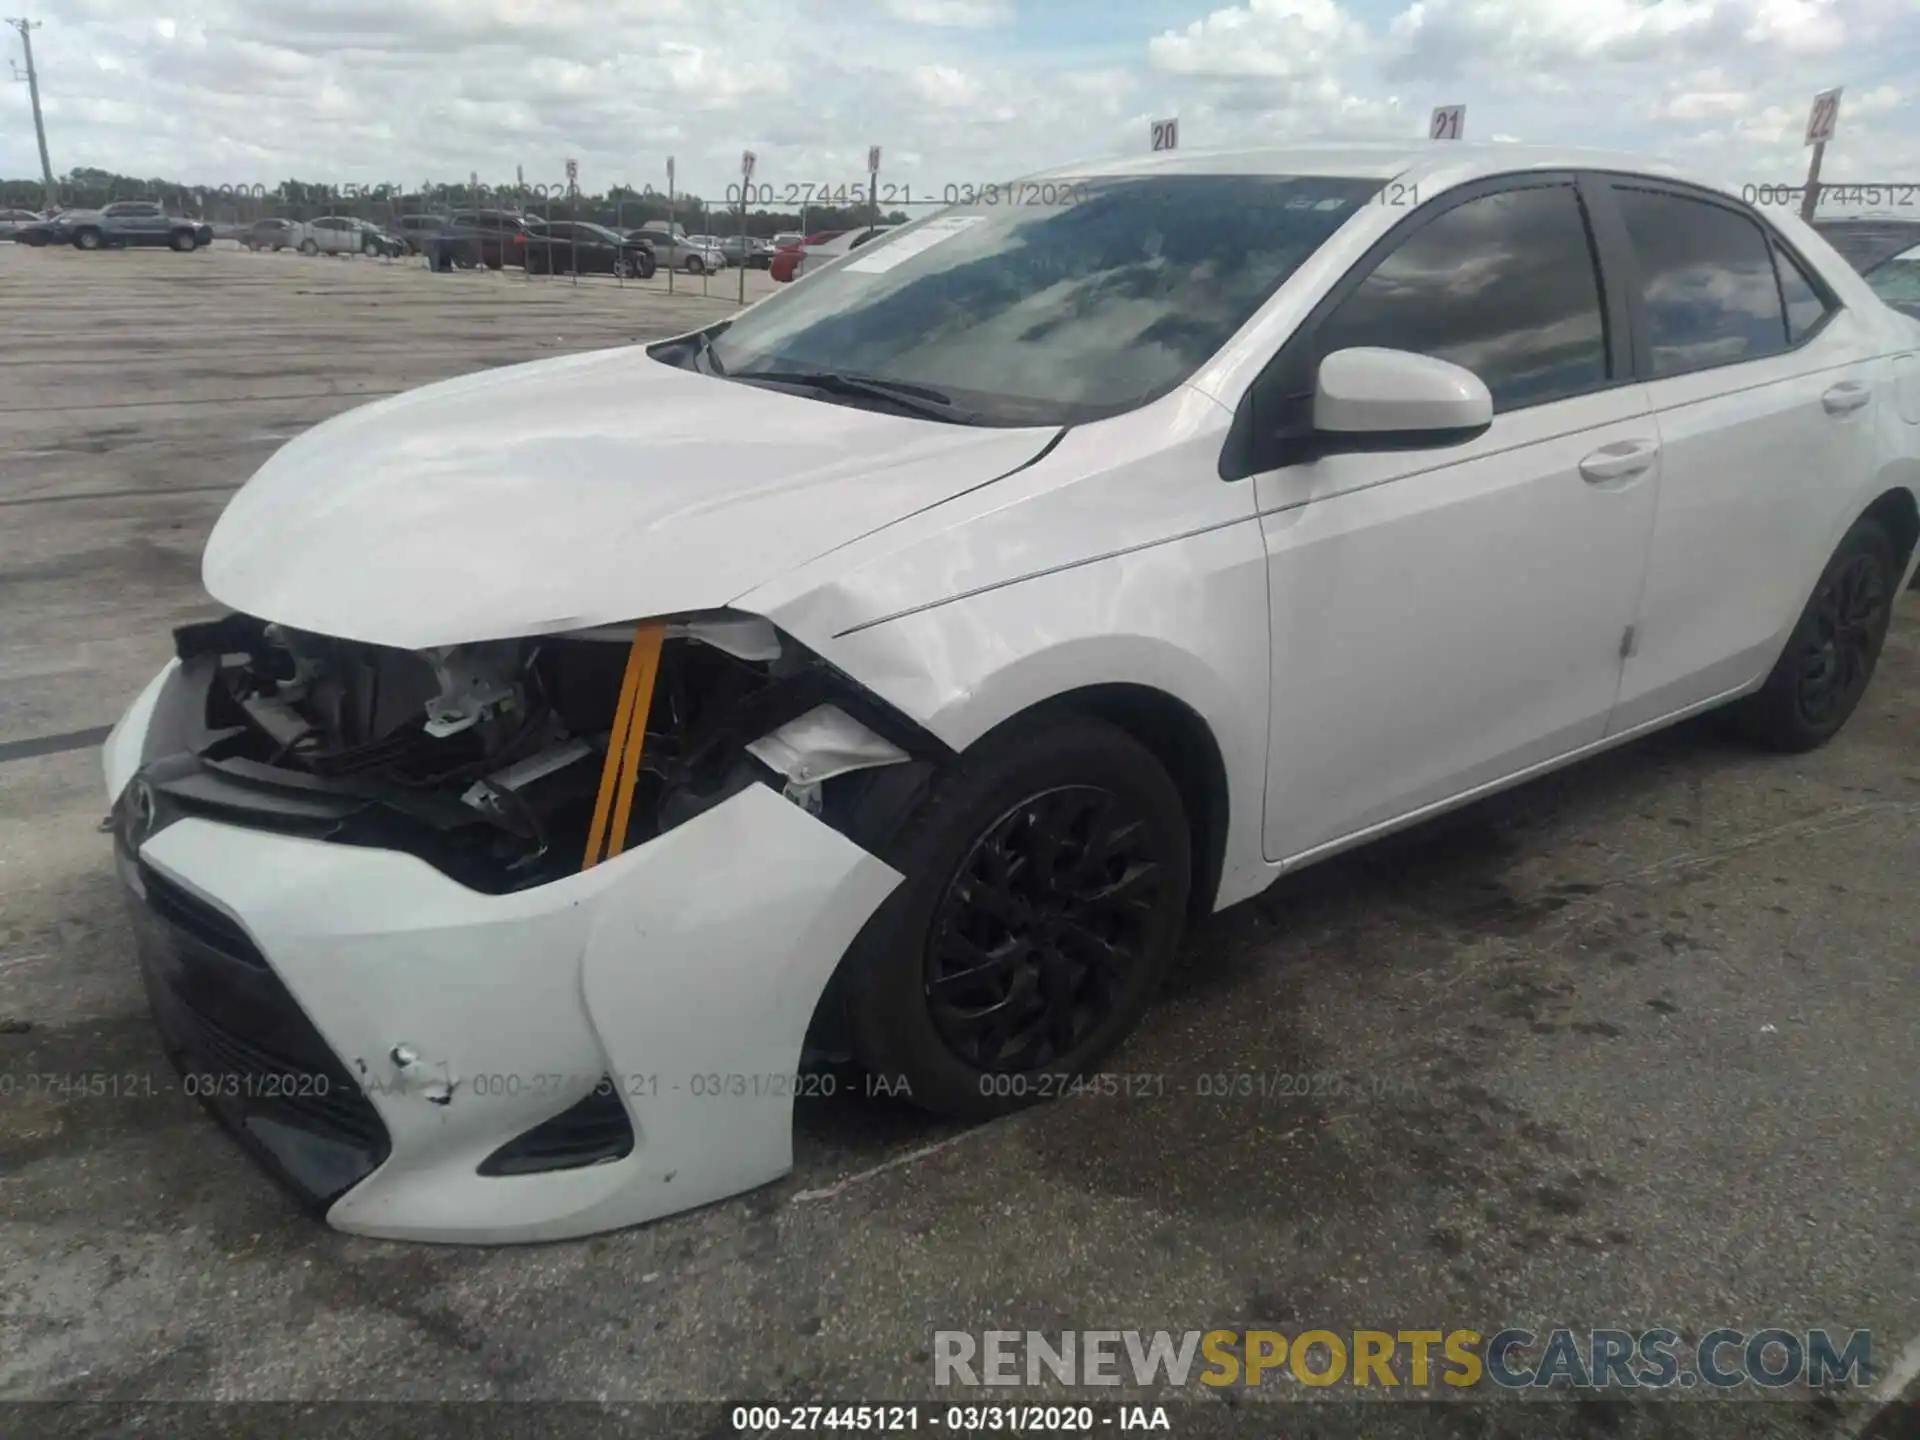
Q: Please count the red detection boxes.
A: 0